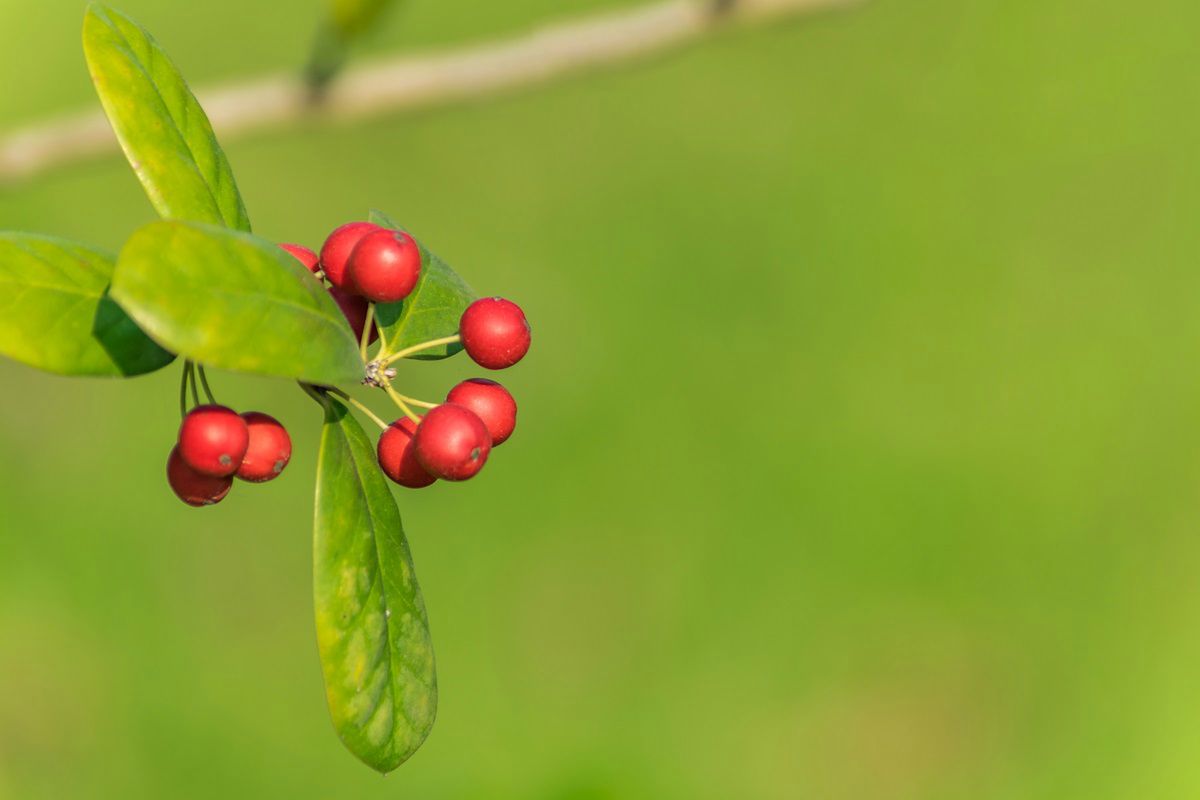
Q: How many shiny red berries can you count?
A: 11